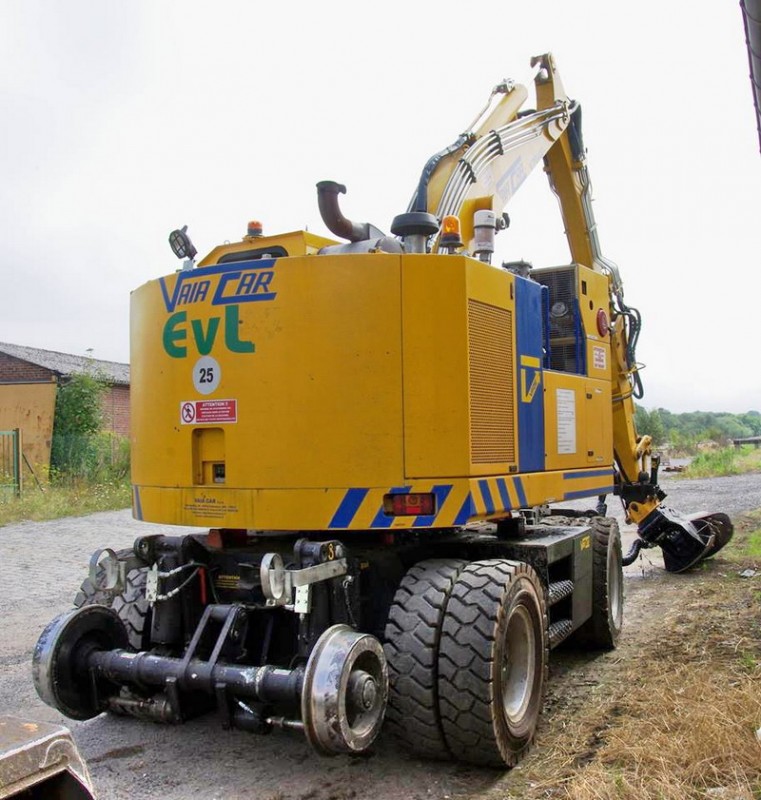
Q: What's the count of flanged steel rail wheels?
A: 2